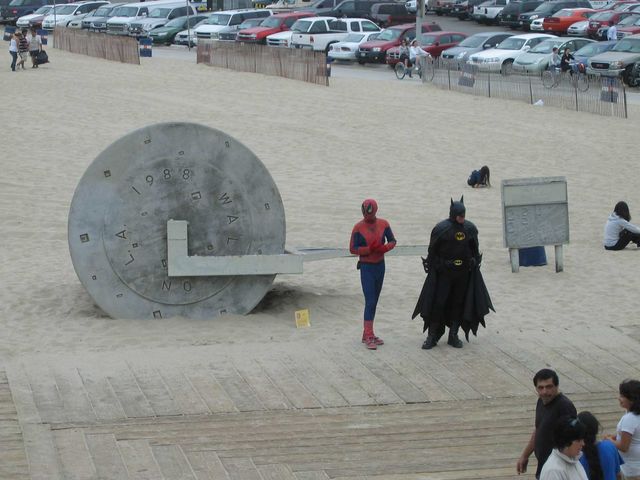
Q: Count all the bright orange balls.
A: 0